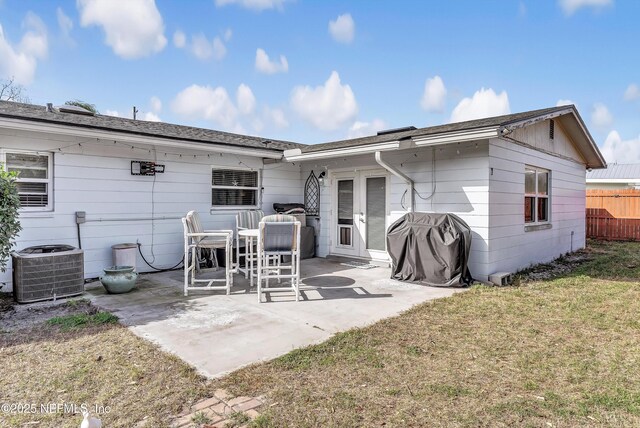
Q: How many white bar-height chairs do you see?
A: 3